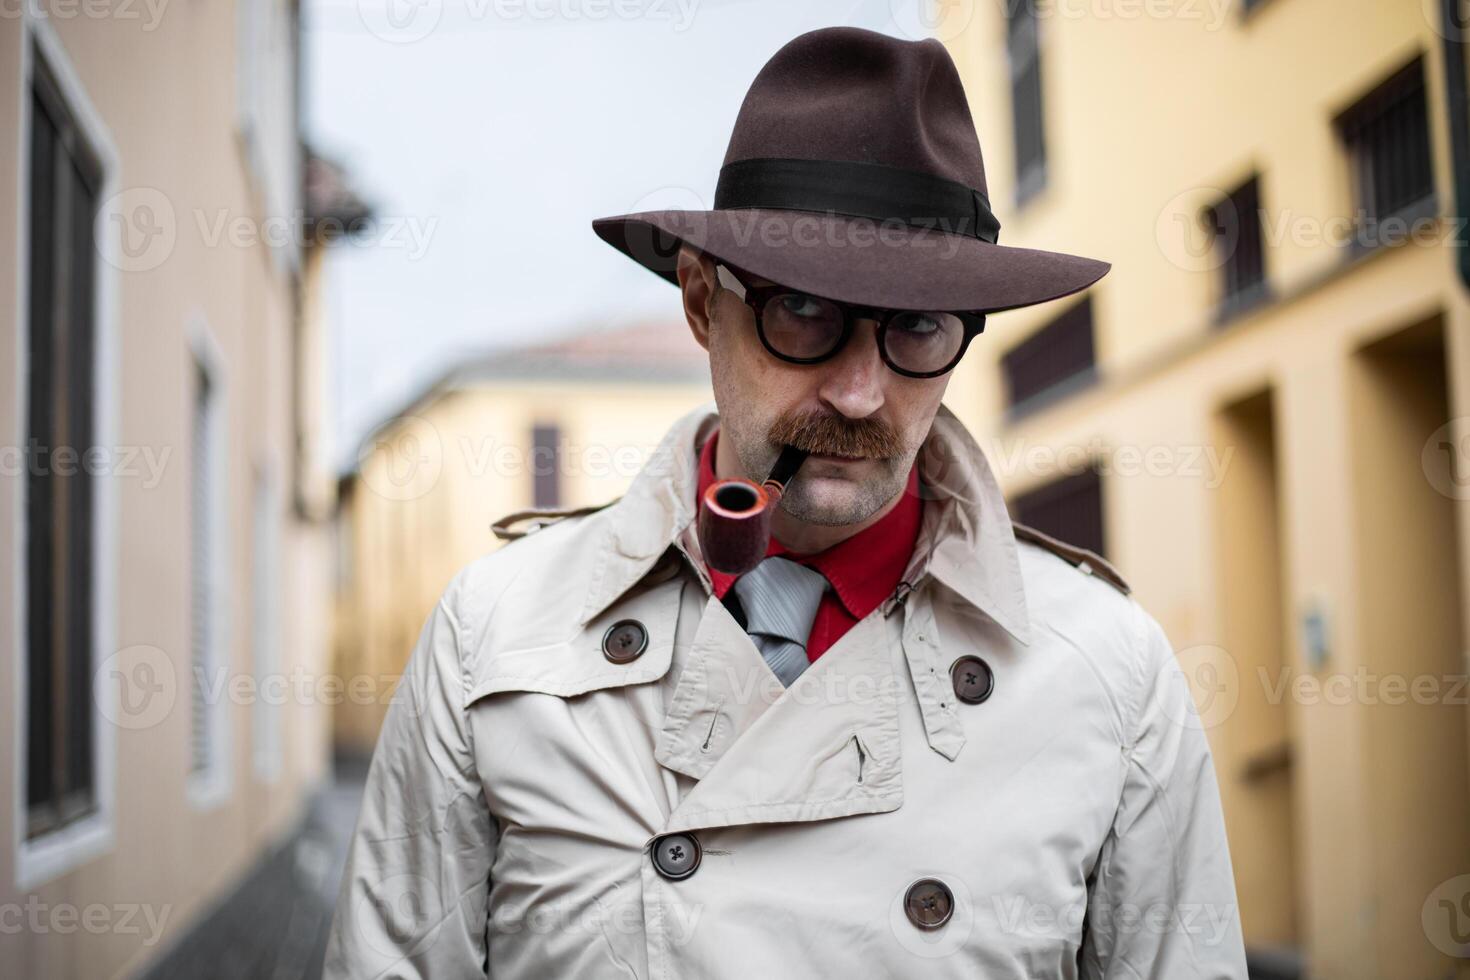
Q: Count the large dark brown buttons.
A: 4